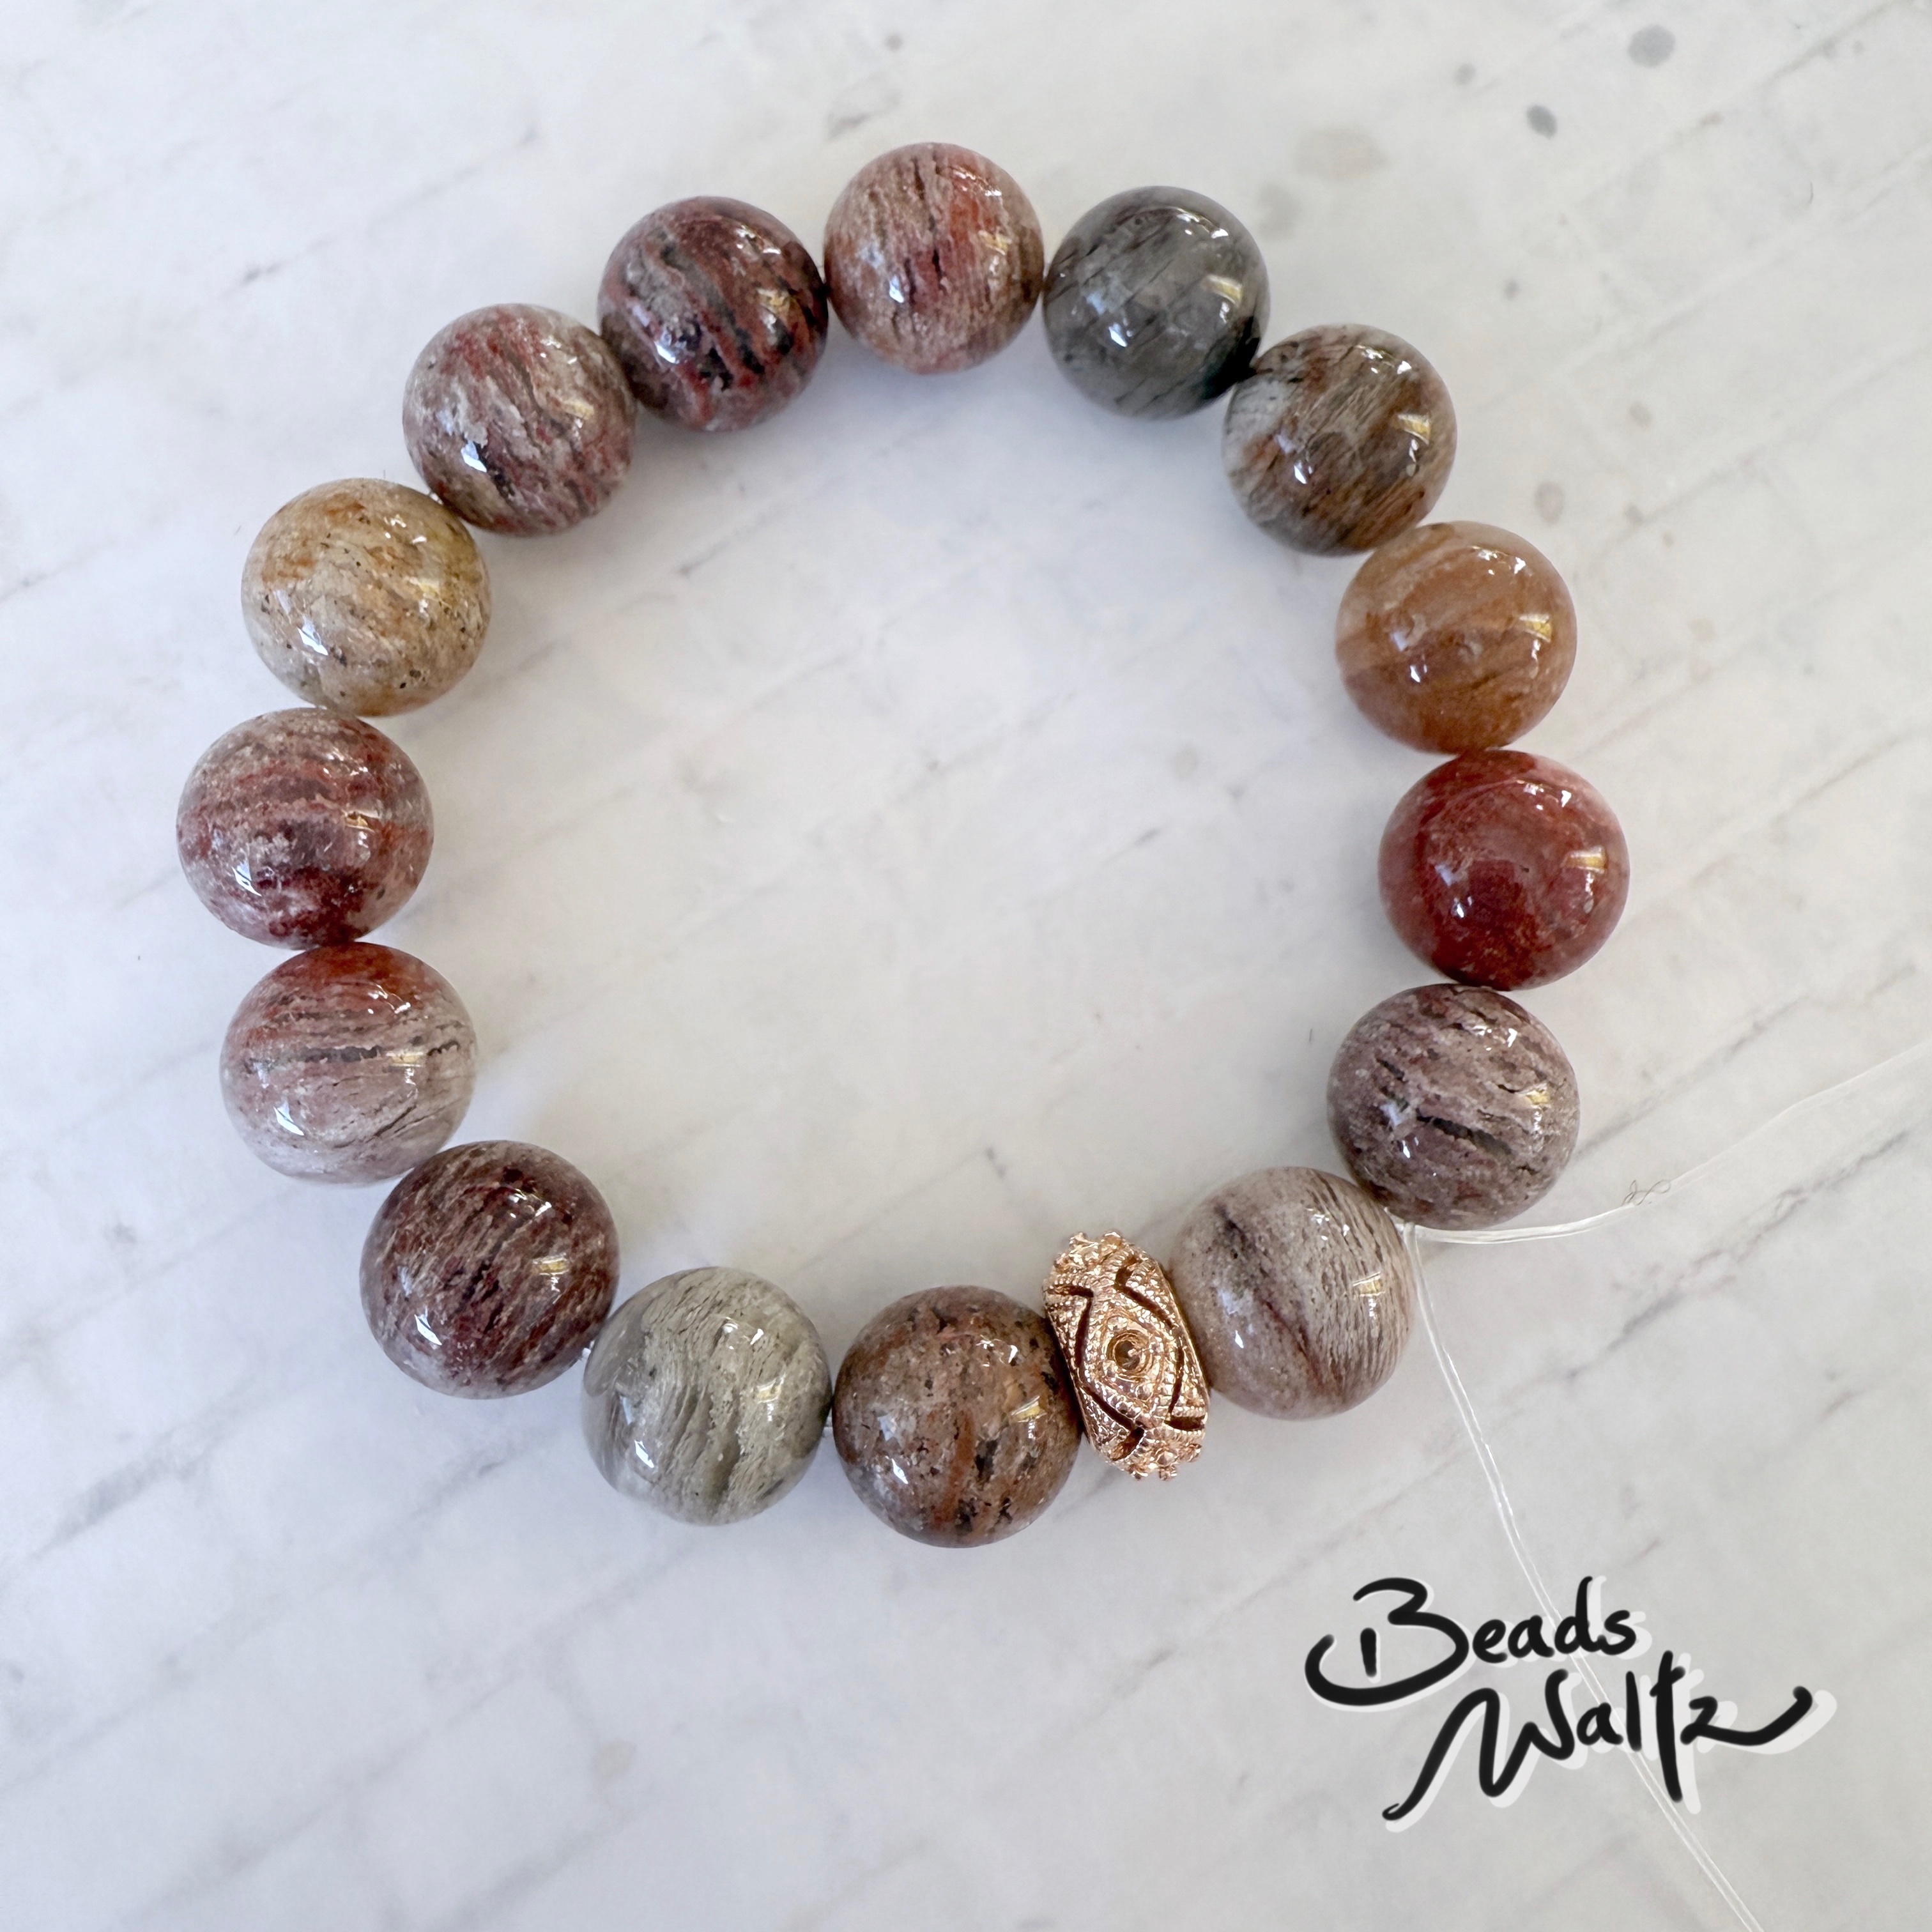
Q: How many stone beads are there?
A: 15